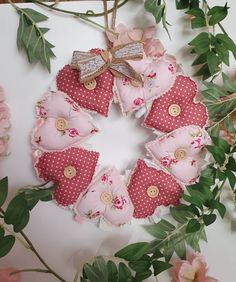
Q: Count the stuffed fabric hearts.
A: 8